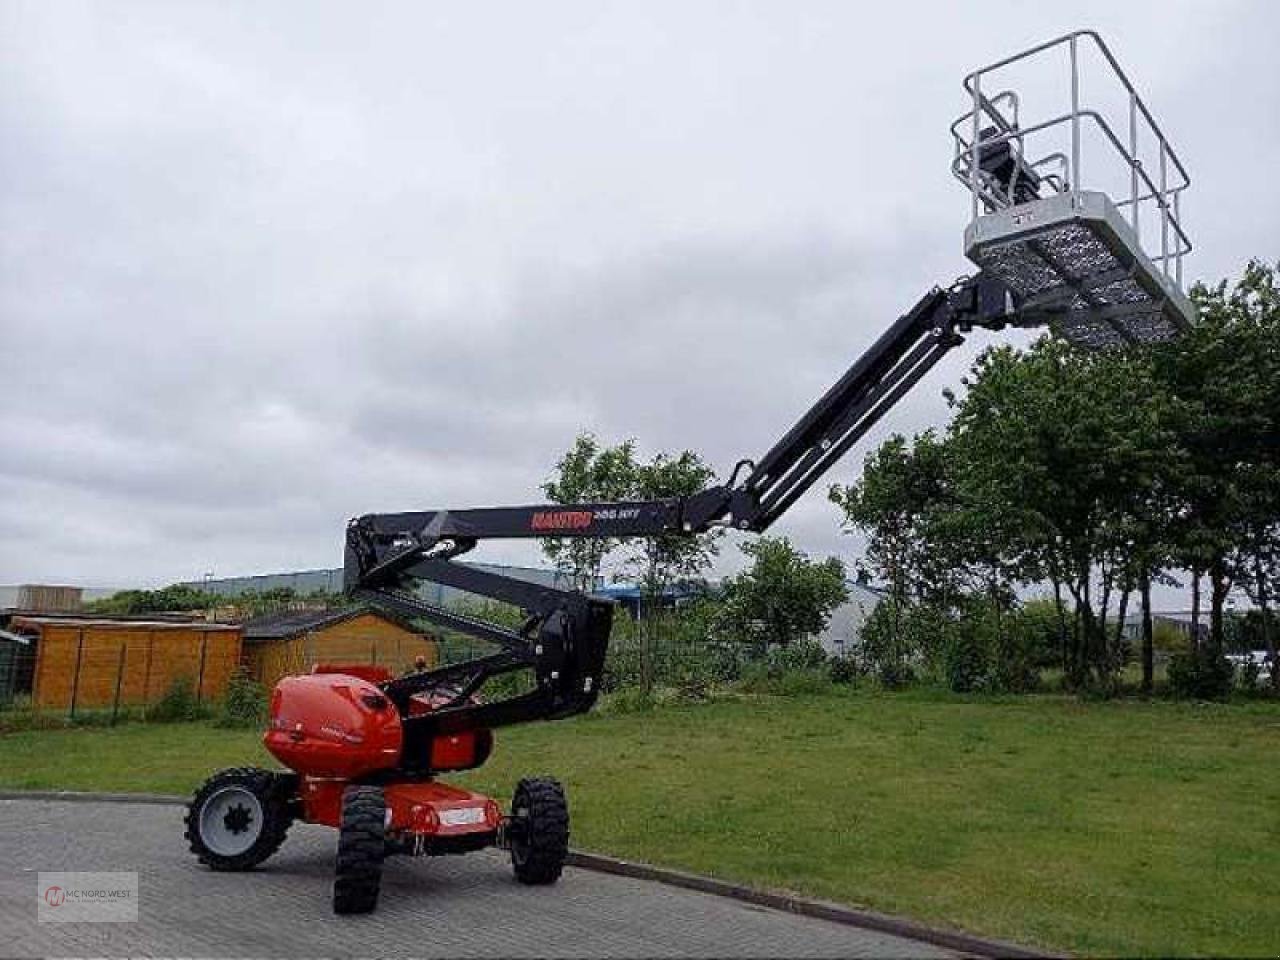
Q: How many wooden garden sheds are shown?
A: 2